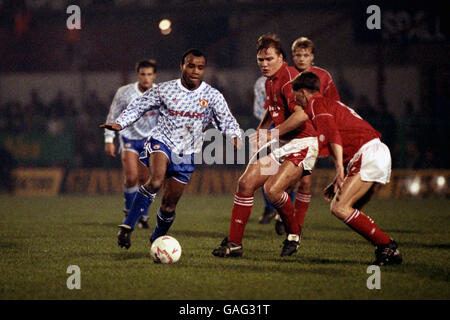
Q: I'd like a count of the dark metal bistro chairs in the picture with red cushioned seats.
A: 0